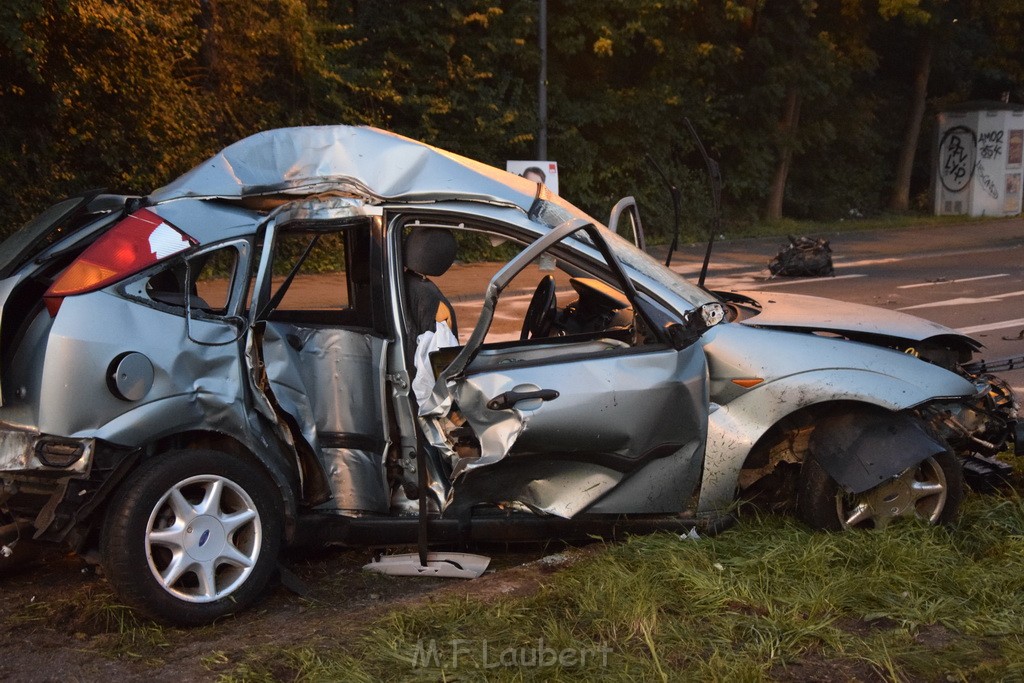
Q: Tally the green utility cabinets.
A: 0